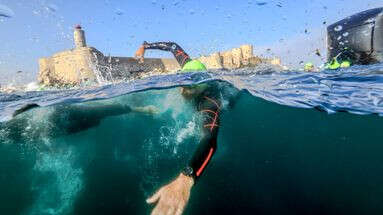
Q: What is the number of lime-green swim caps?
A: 4